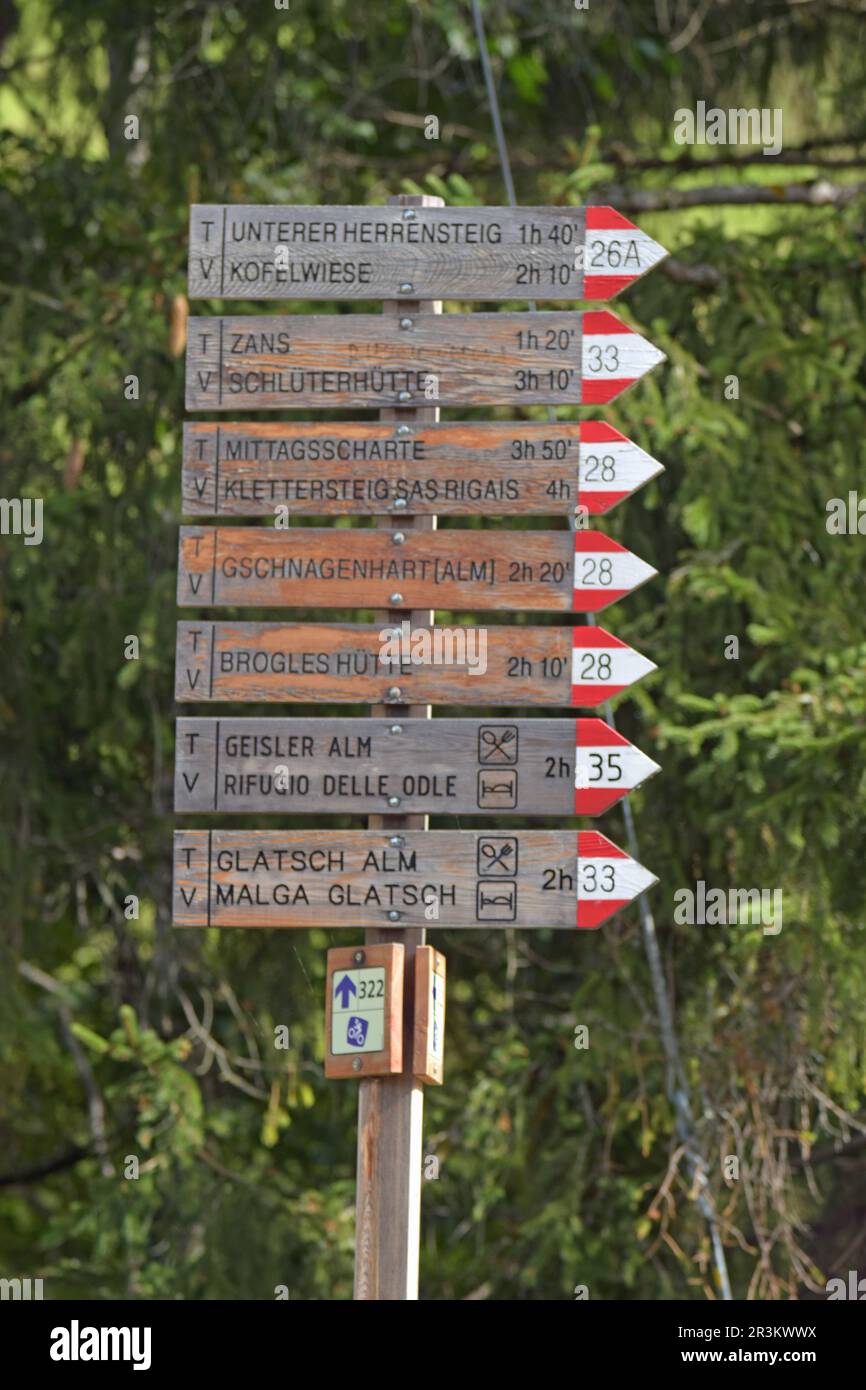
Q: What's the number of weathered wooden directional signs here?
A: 7